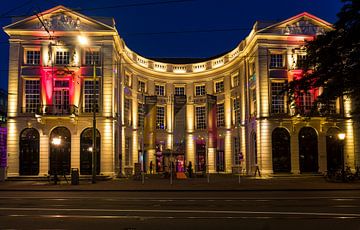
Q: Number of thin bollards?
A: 4